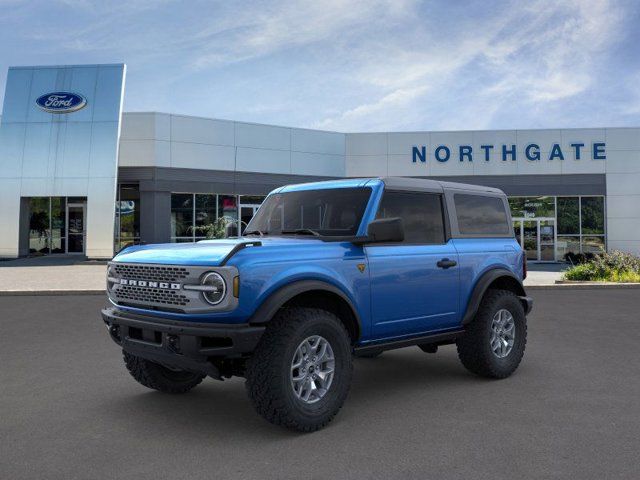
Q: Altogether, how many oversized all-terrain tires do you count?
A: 3